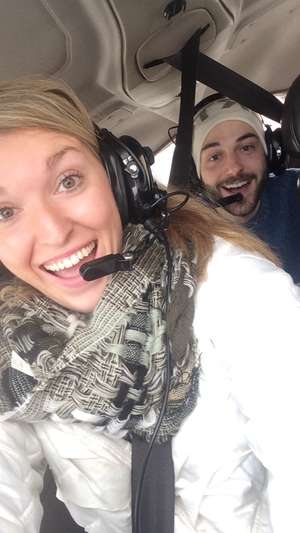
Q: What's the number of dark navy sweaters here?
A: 1